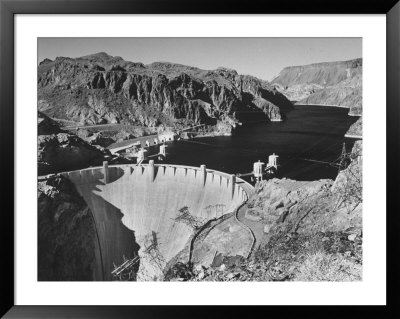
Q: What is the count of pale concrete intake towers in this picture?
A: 4